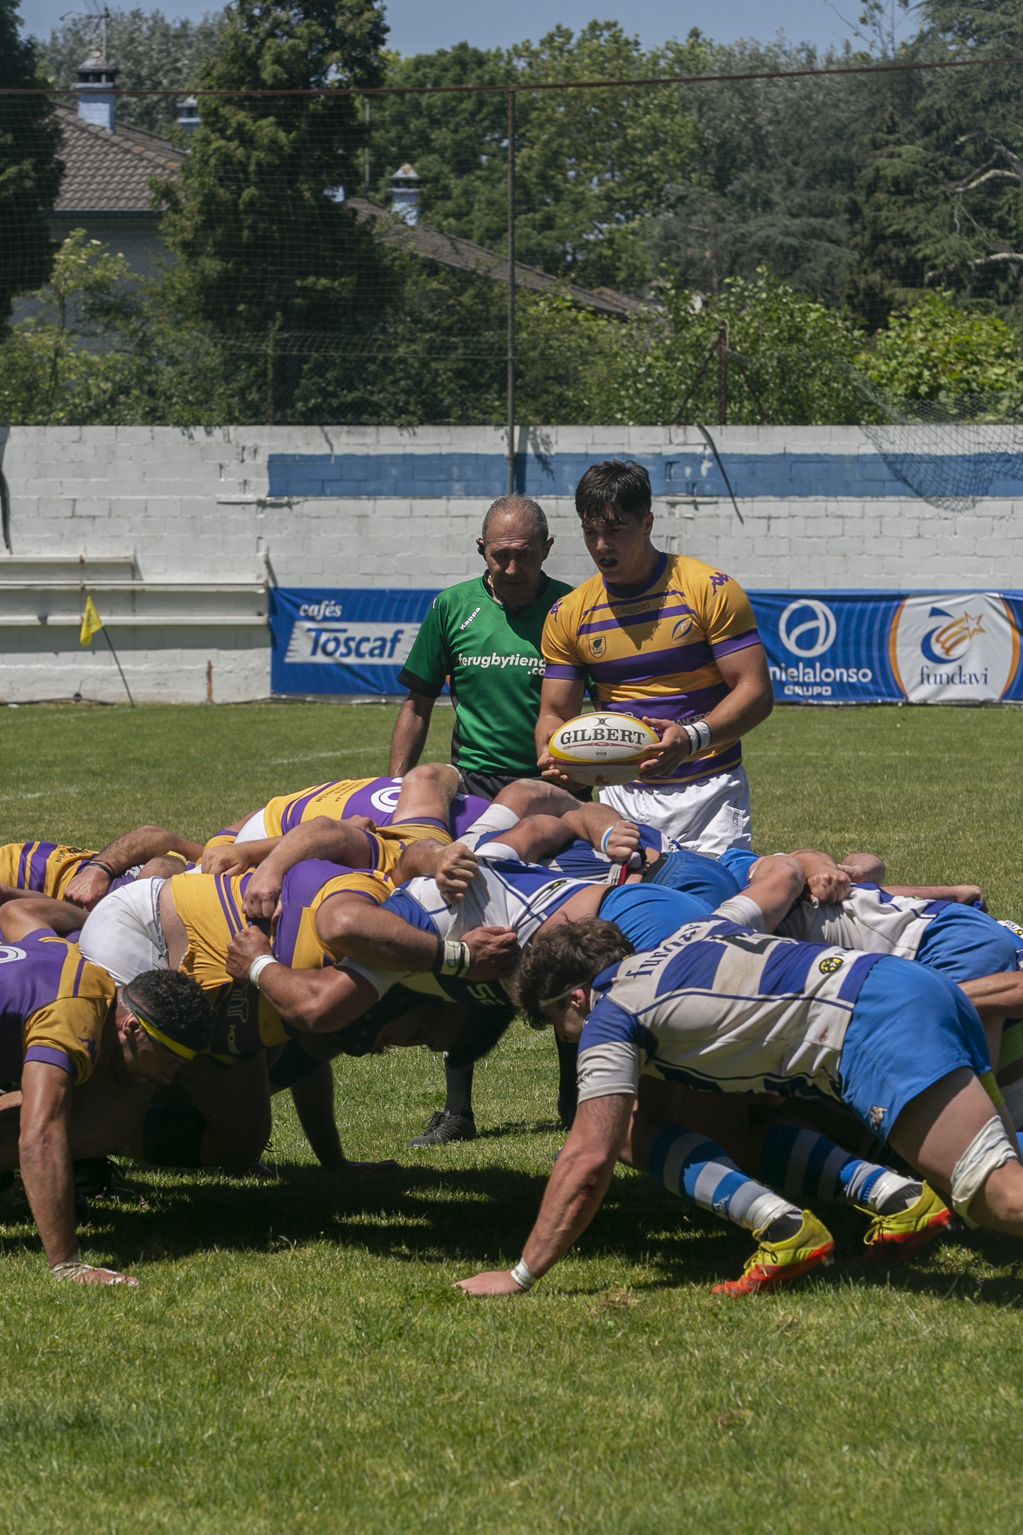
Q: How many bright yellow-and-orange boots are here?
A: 2